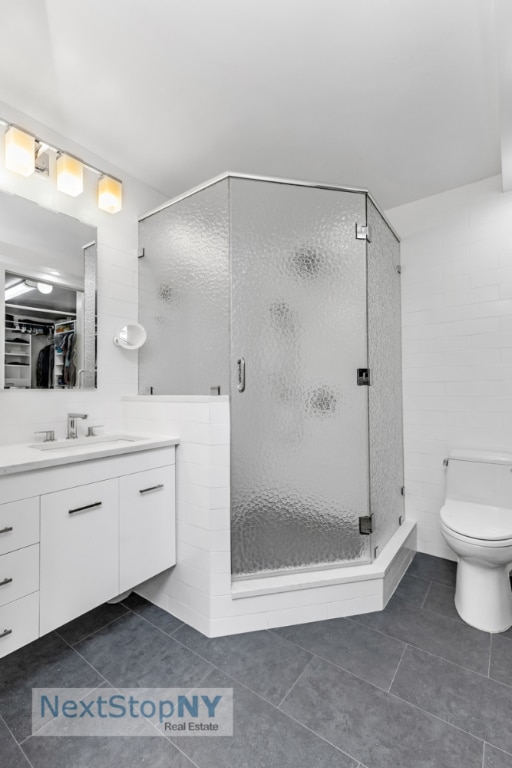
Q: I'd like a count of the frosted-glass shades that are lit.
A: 3